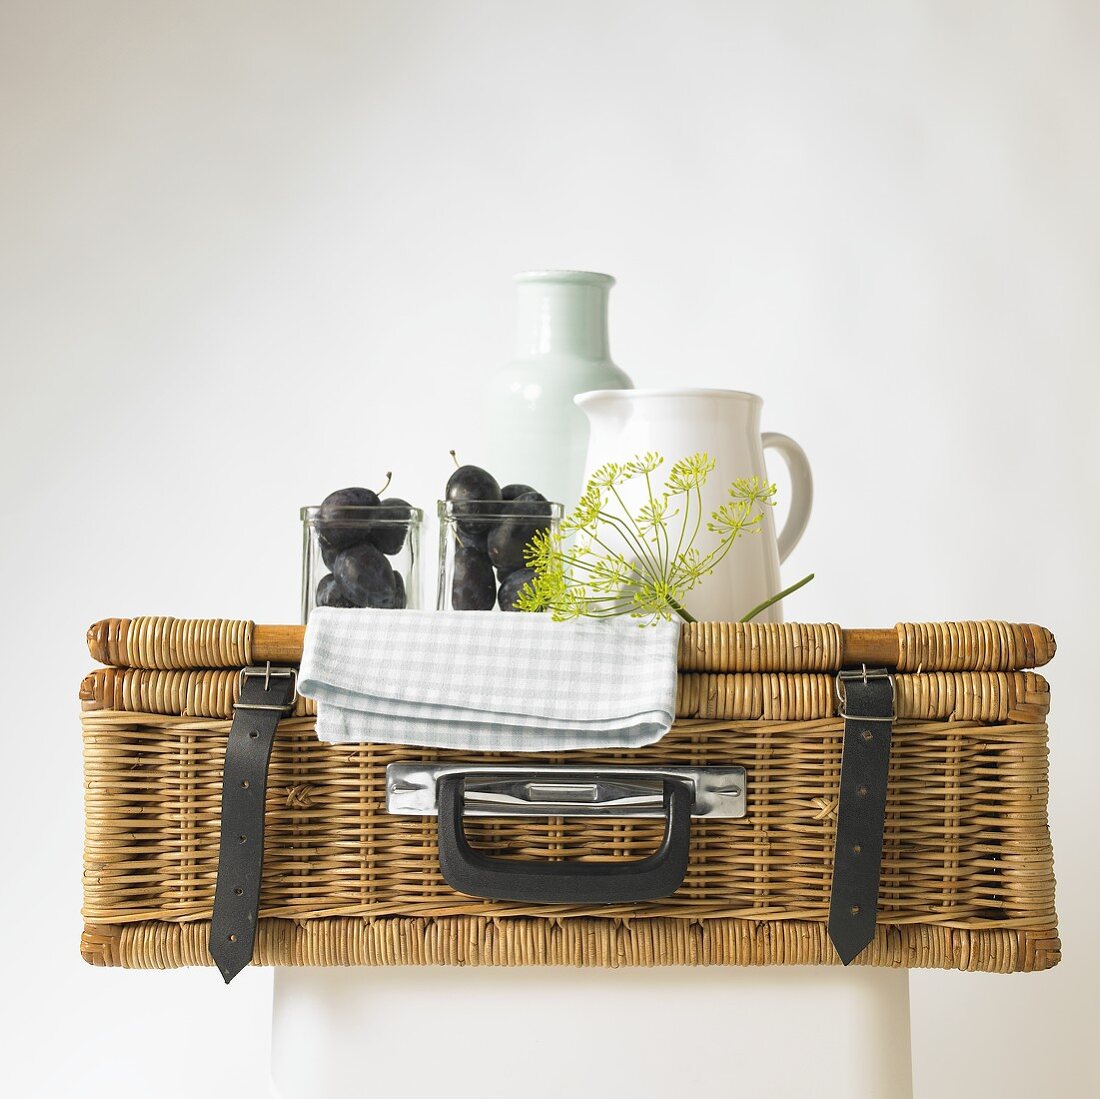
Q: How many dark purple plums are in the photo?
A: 13